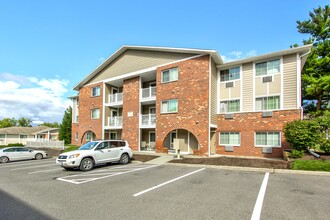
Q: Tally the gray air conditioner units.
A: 6